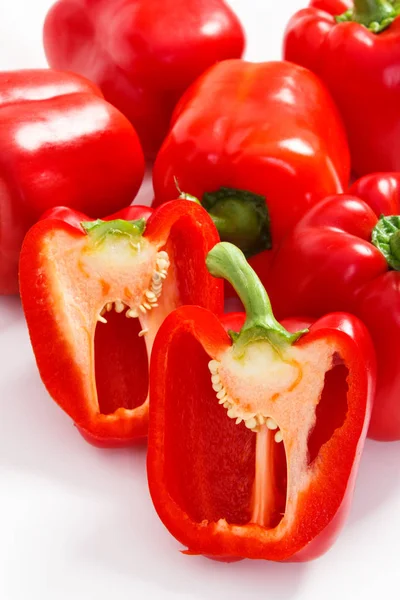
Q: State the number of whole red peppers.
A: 5